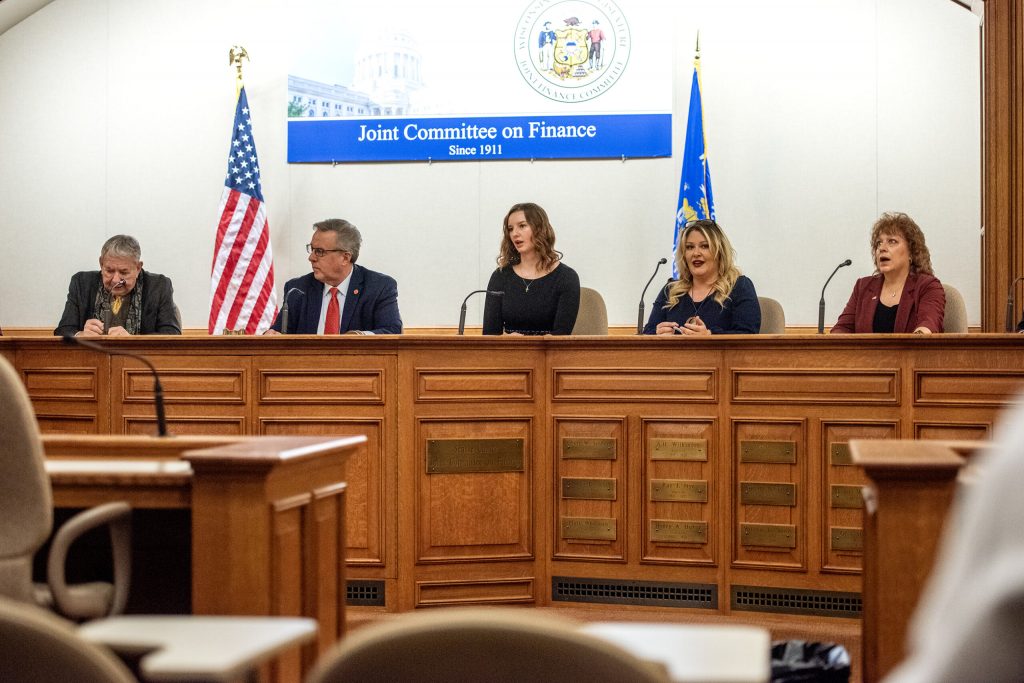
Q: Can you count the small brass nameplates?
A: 12